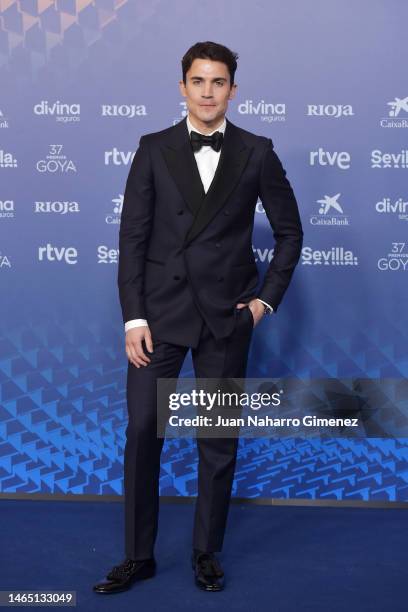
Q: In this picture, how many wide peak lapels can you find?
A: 2